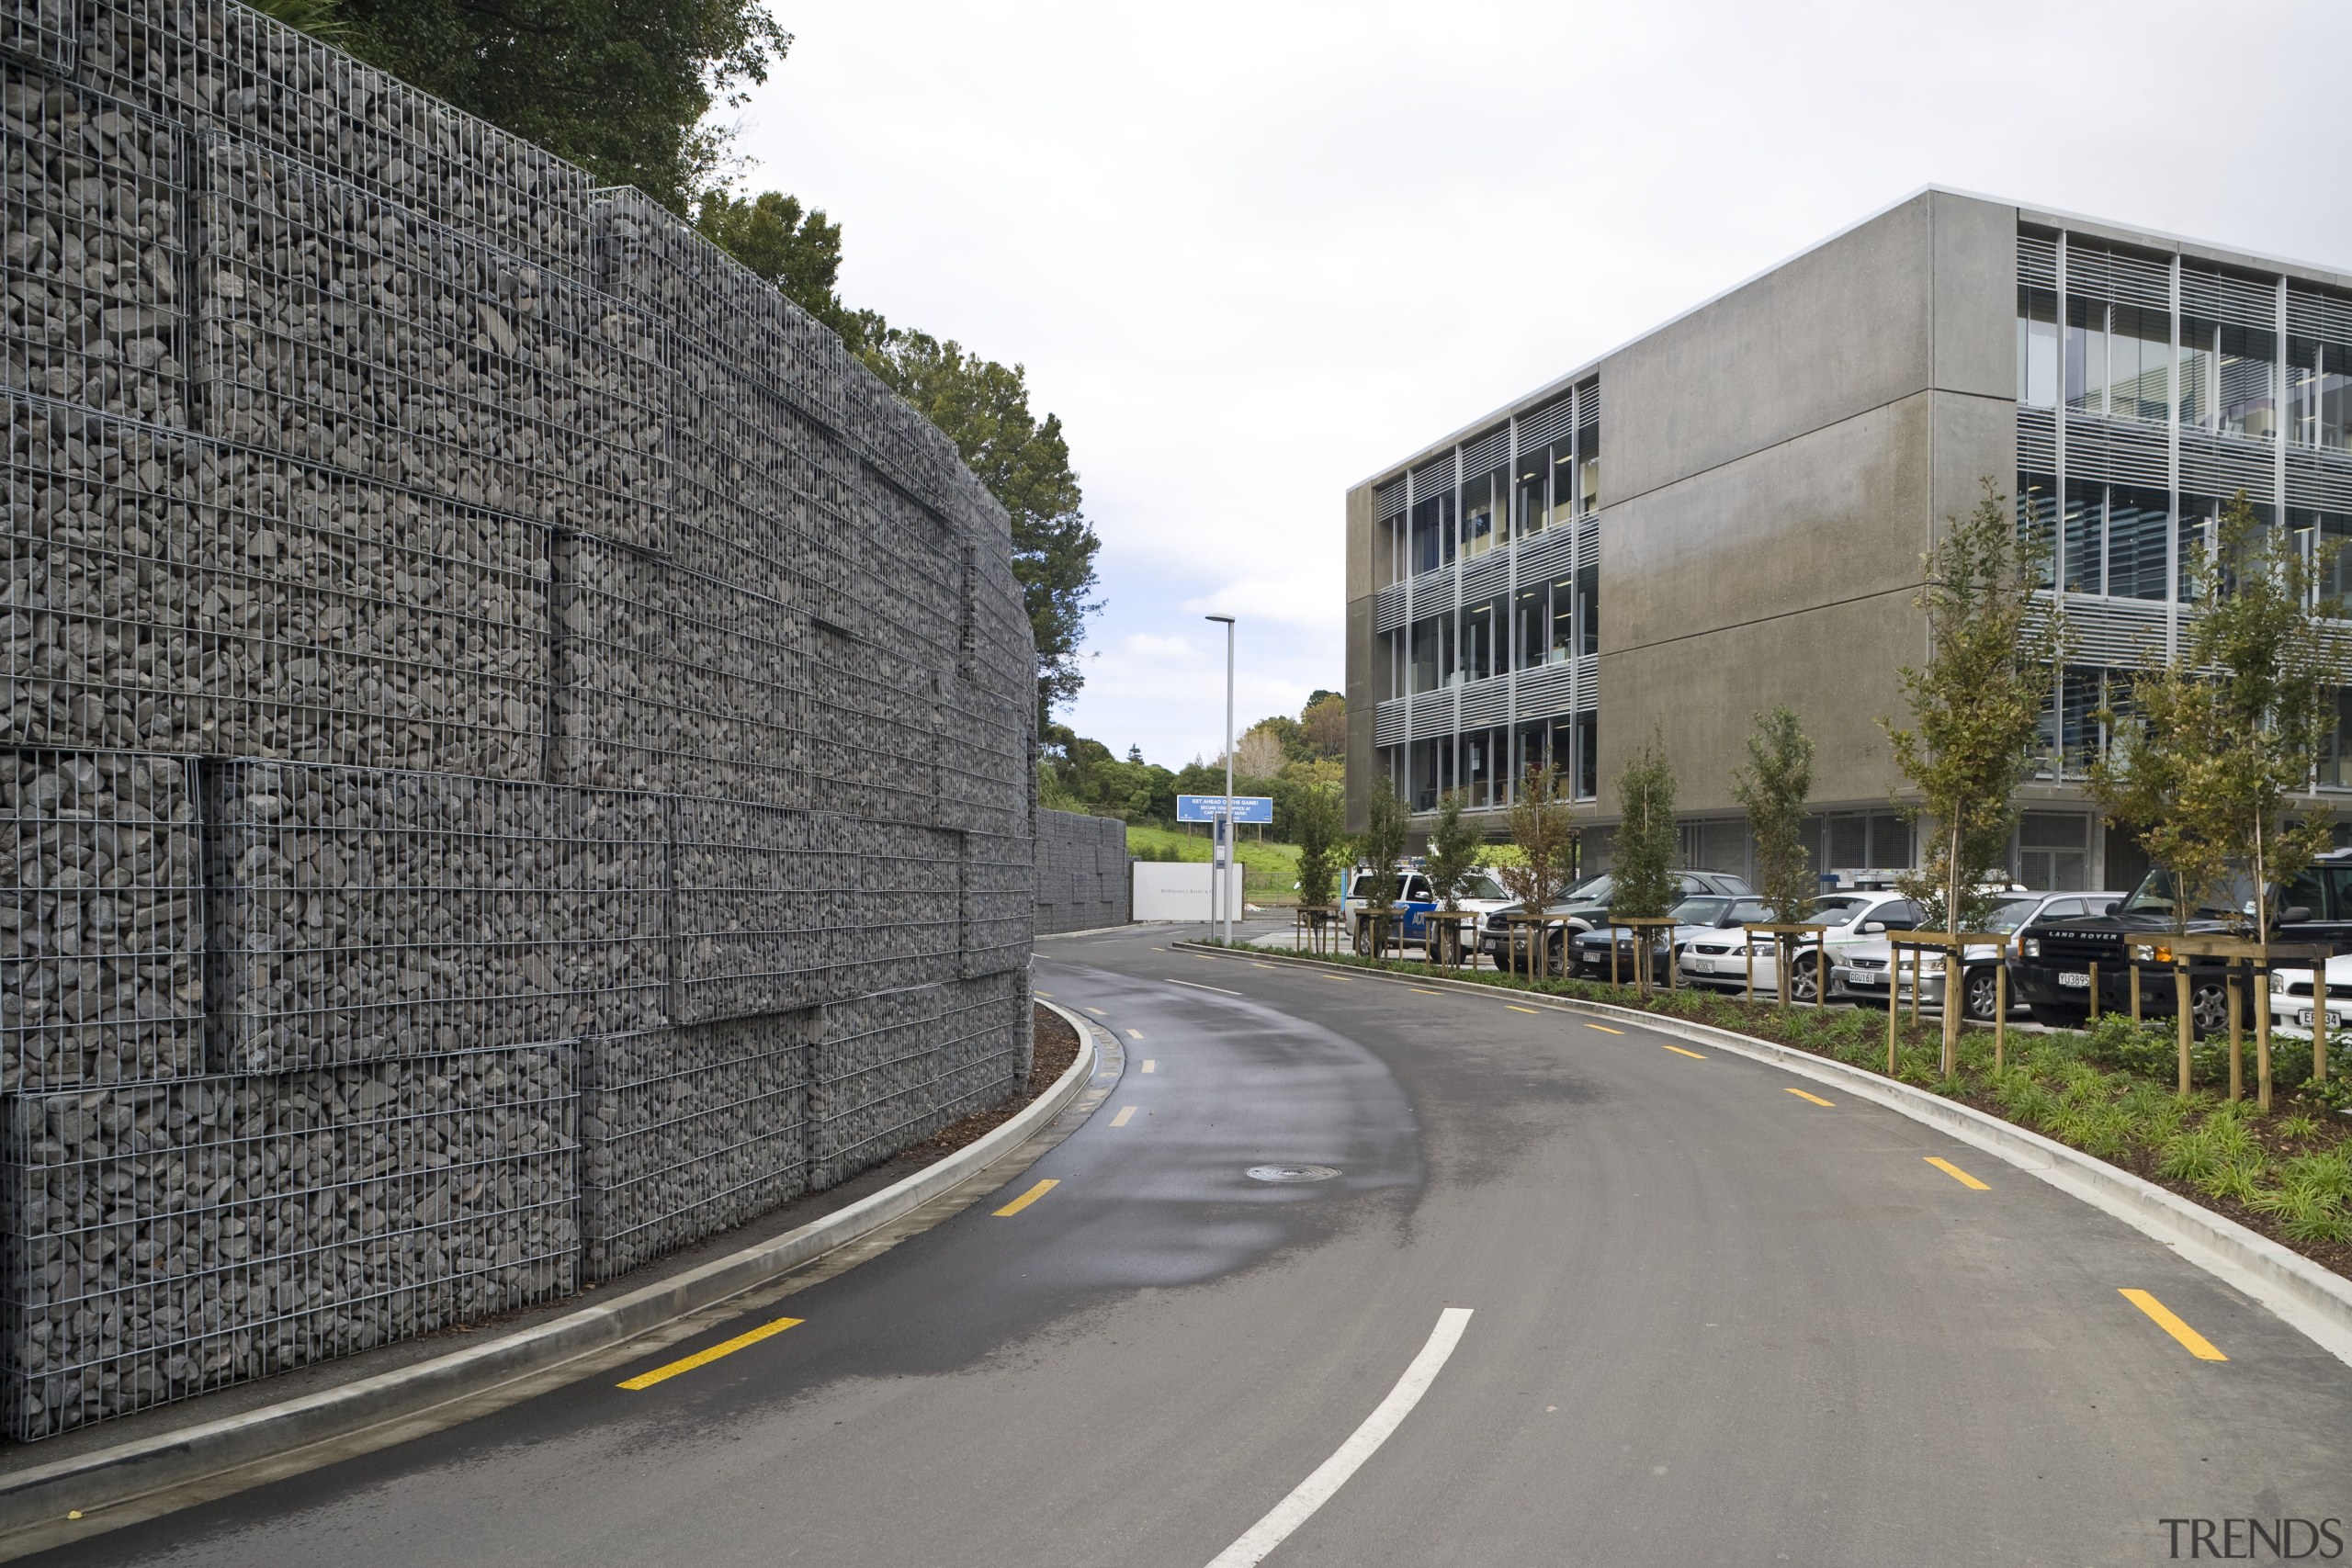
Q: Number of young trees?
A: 9